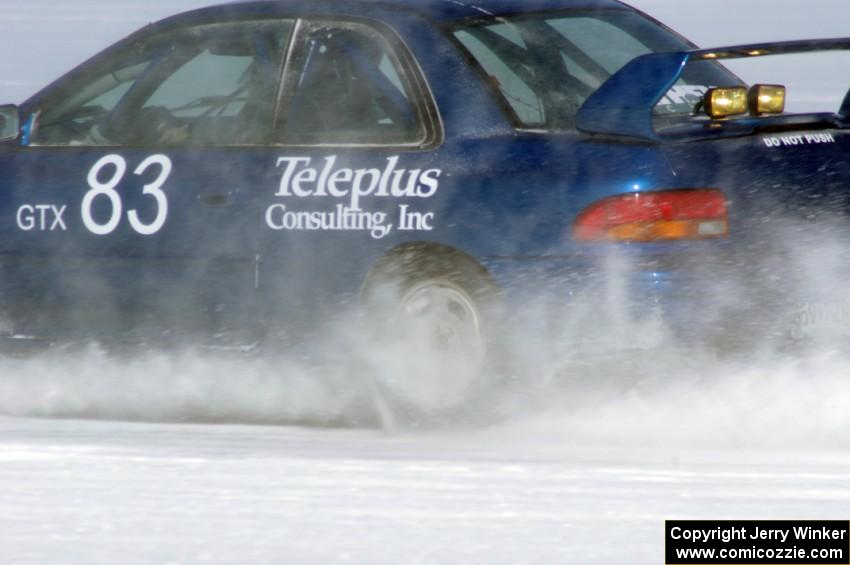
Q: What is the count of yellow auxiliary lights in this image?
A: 2